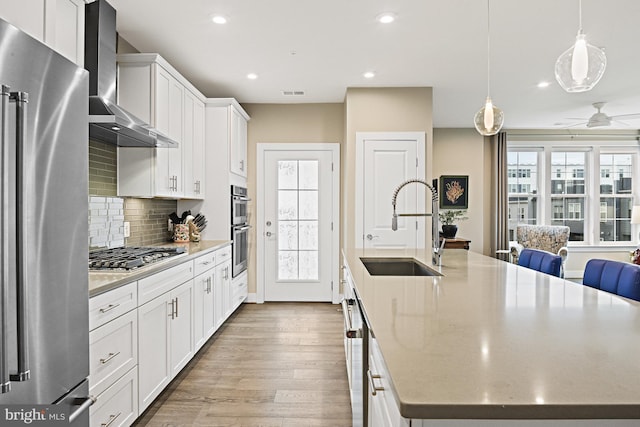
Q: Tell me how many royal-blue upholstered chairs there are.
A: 2